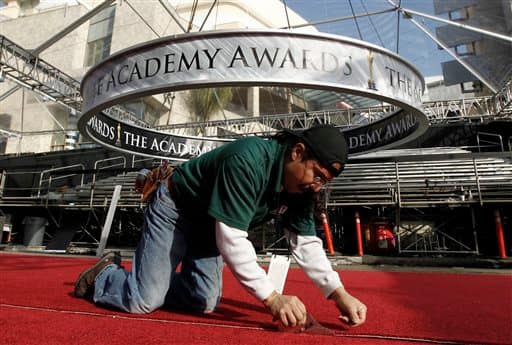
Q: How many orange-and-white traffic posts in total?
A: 3